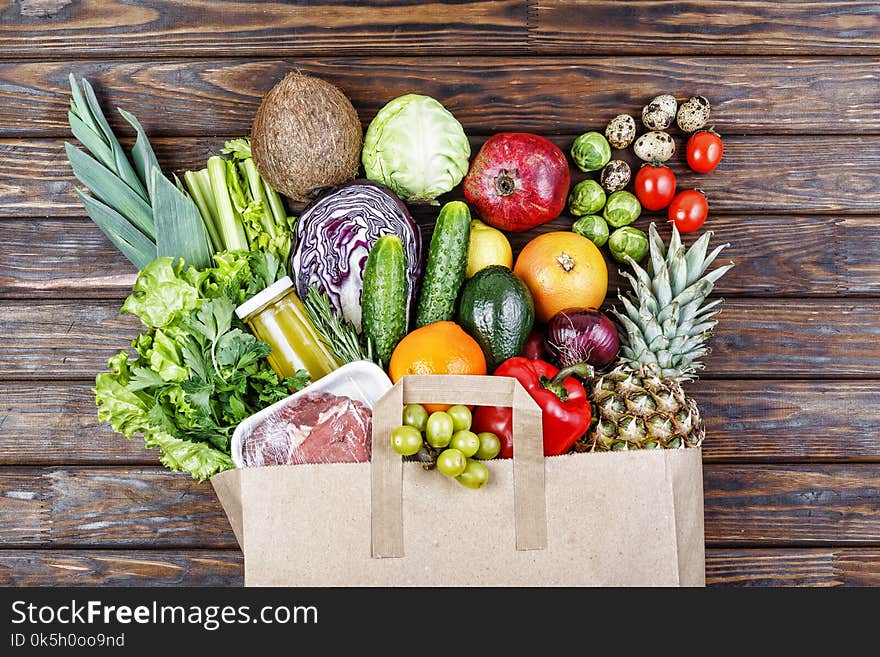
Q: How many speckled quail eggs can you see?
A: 5